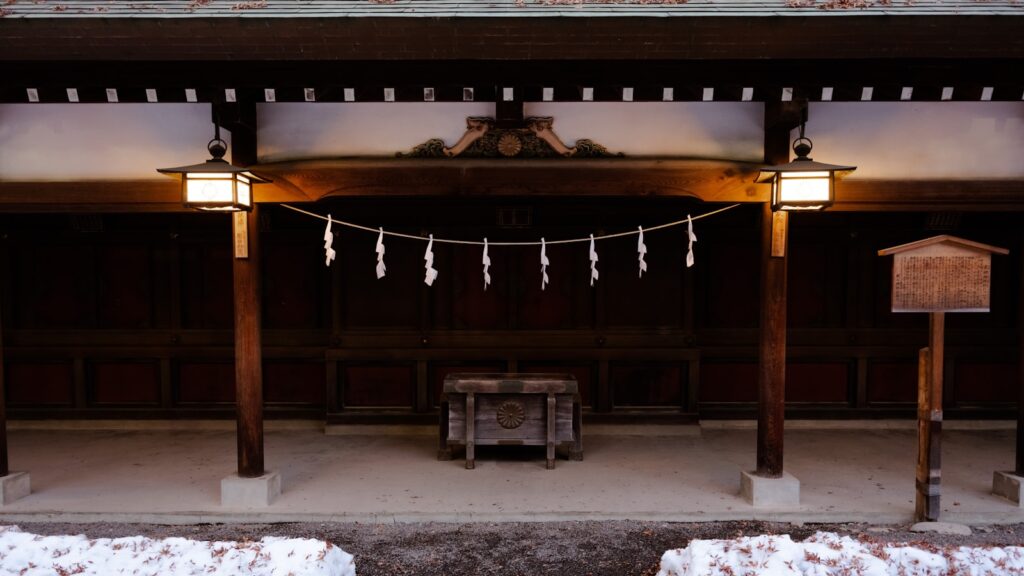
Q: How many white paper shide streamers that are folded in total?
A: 8